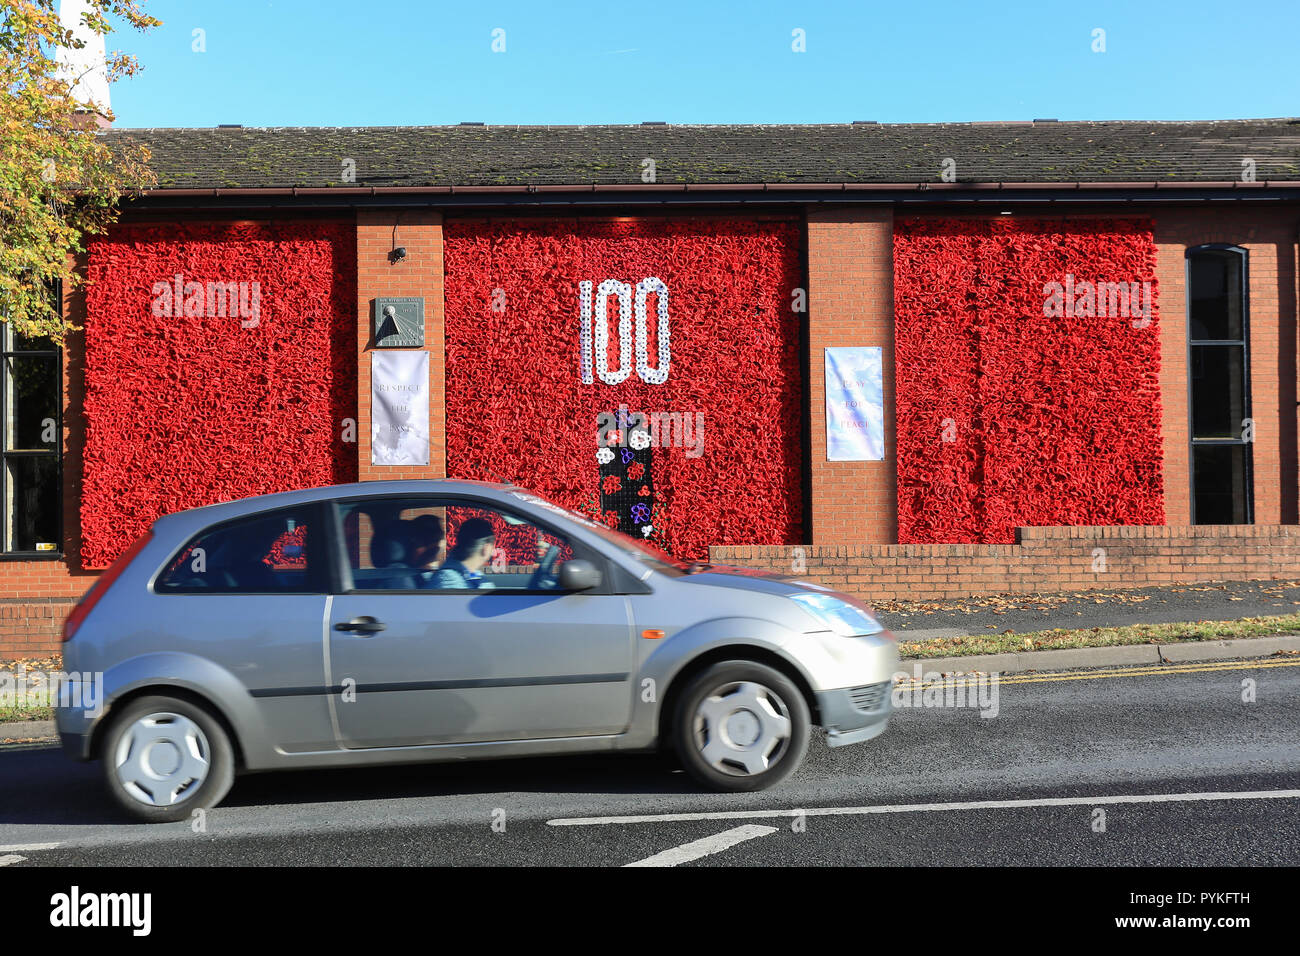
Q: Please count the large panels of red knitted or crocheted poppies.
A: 3